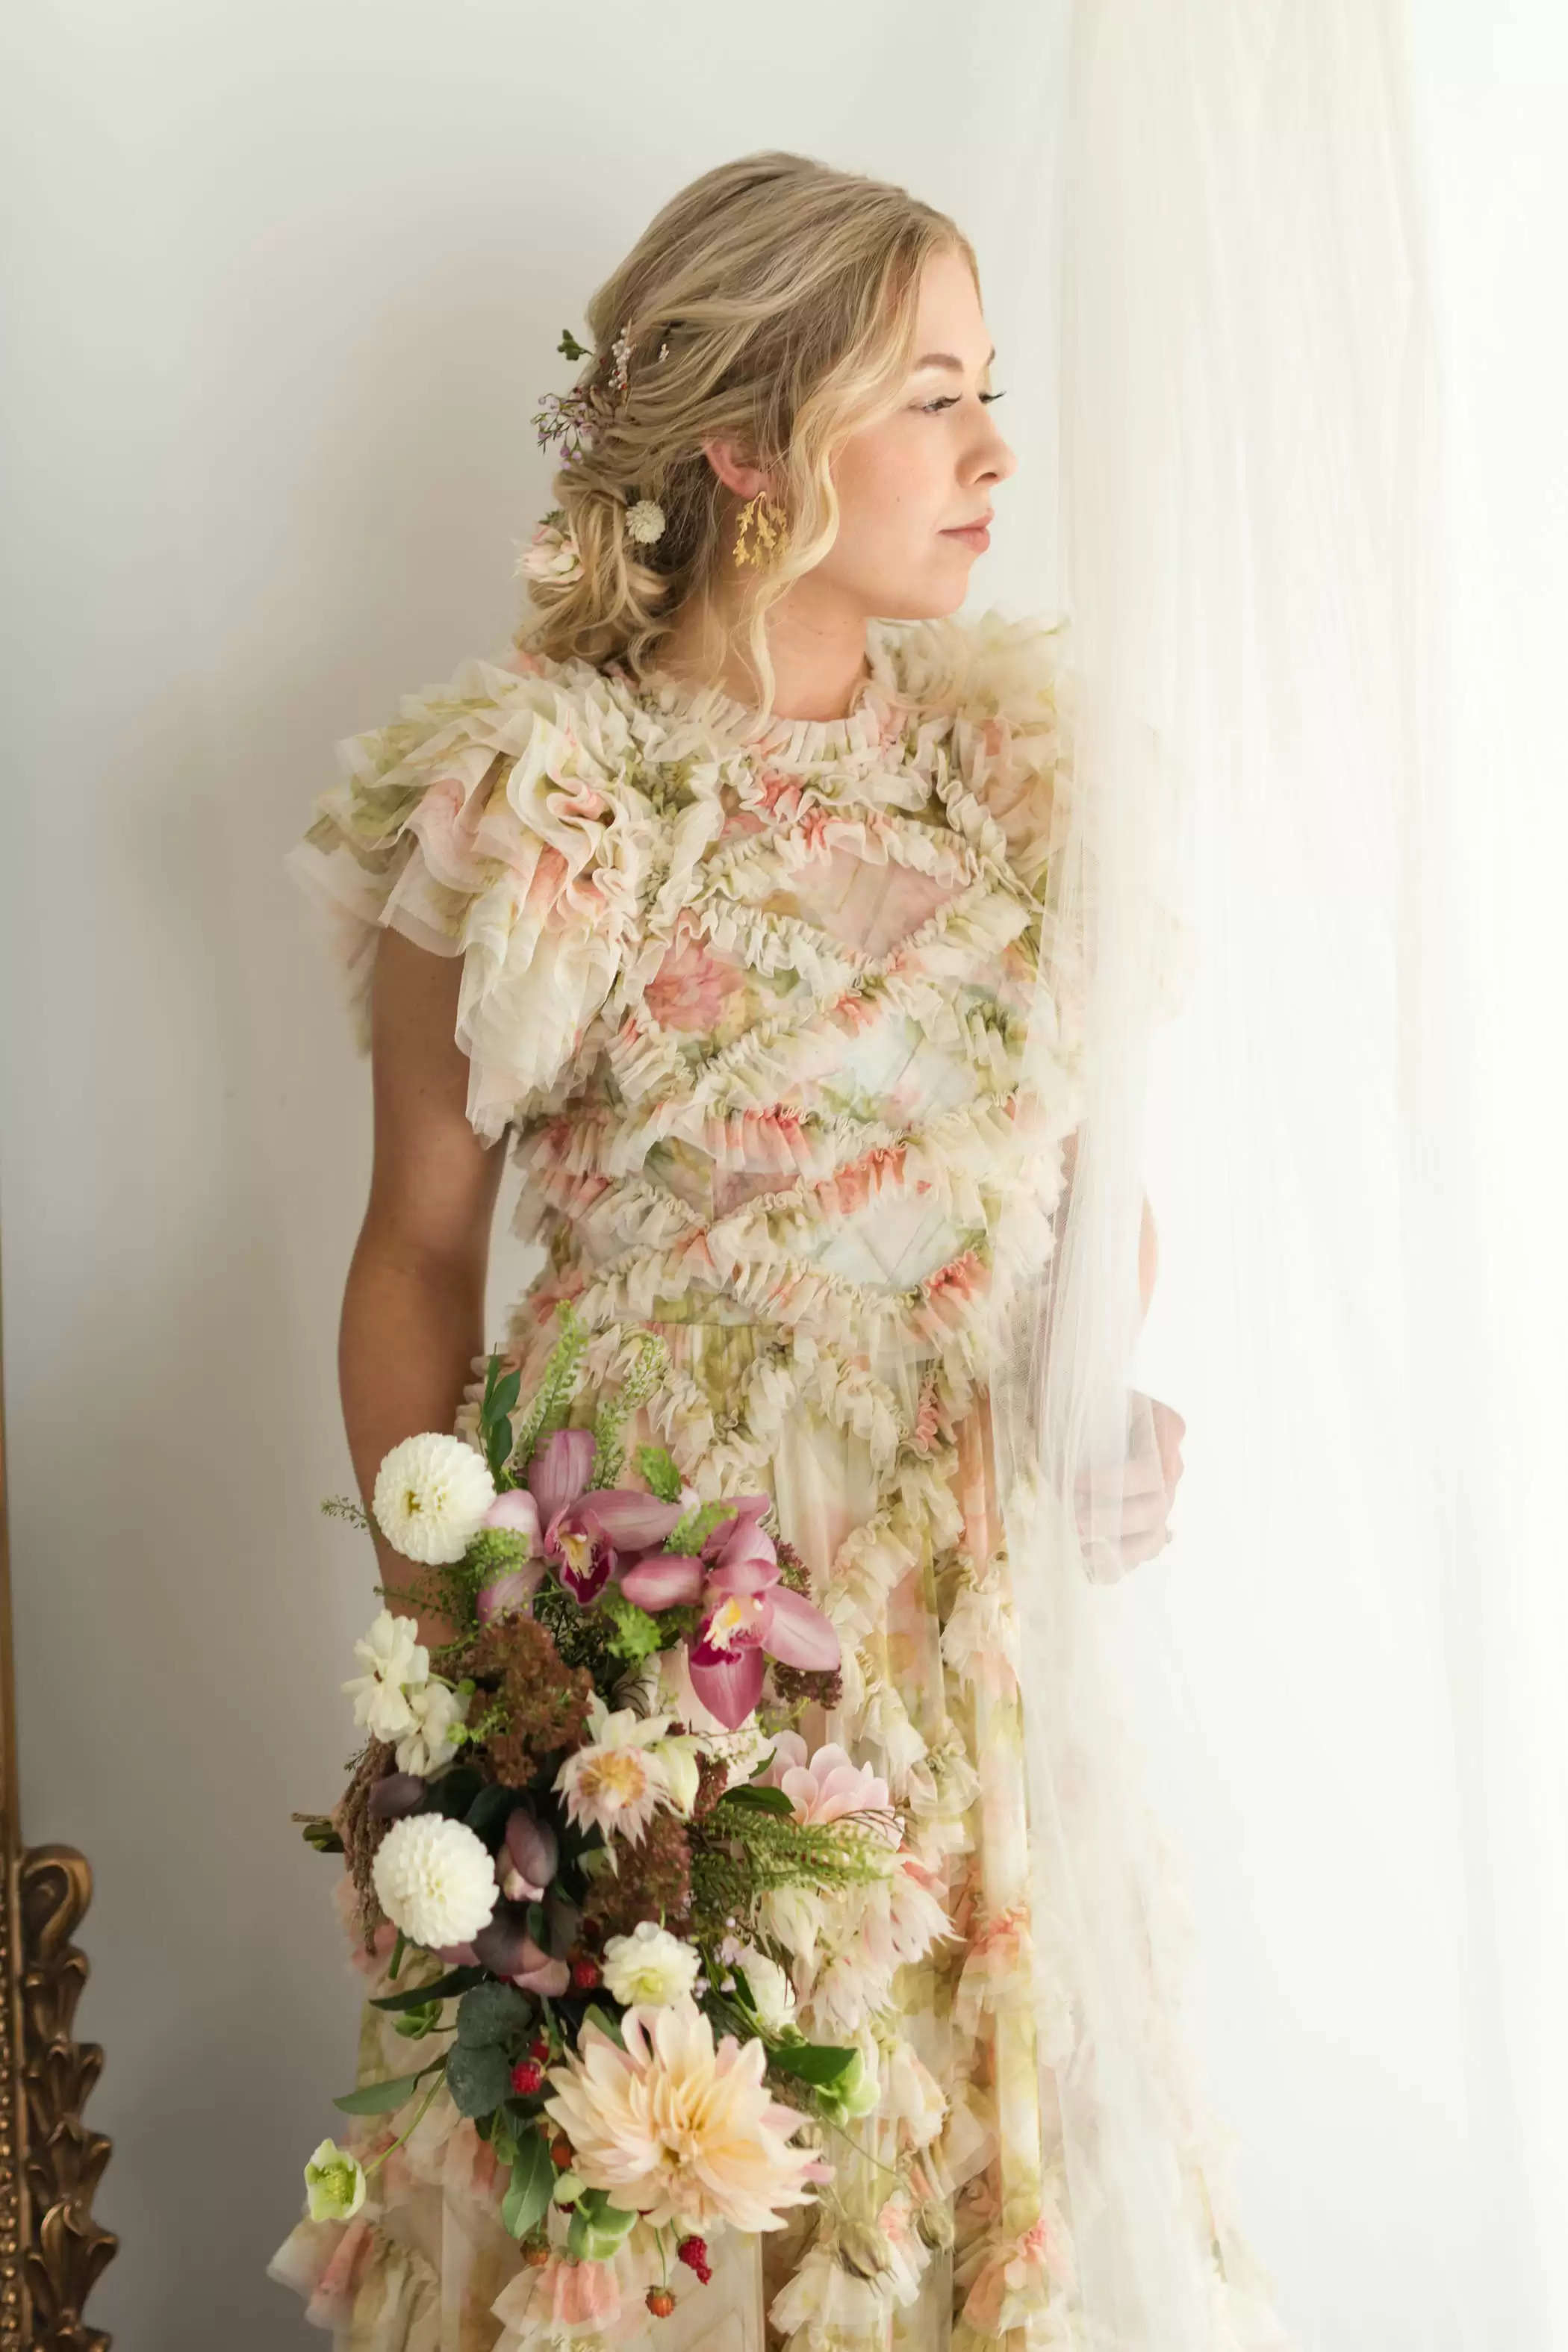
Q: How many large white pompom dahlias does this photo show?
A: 2